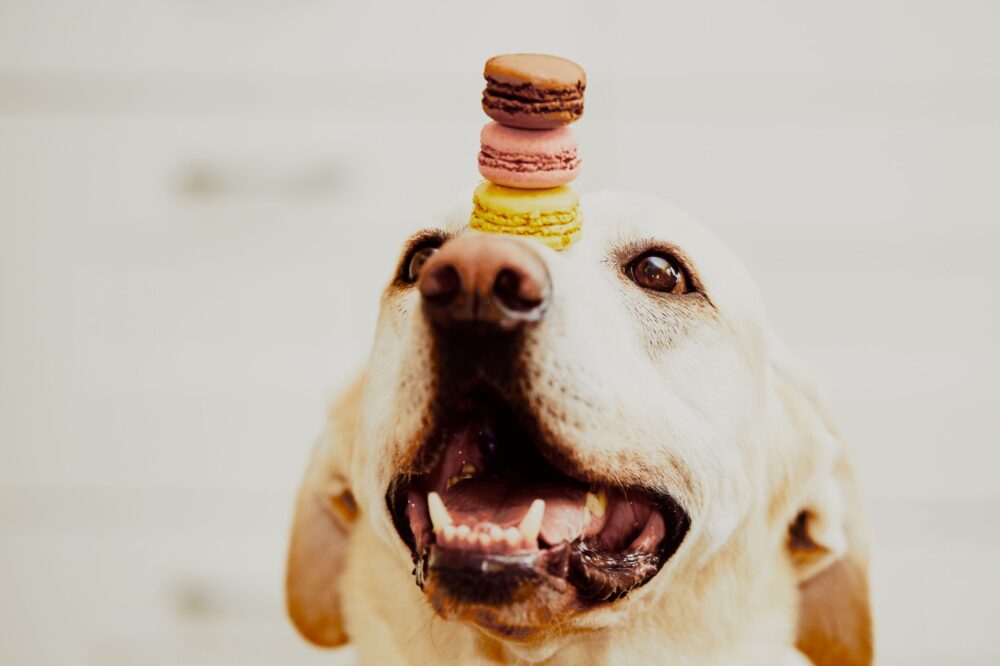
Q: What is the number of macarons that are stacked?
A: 3